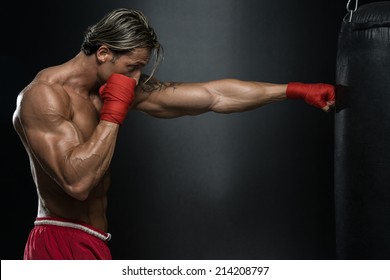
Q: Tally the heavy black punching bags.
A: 1